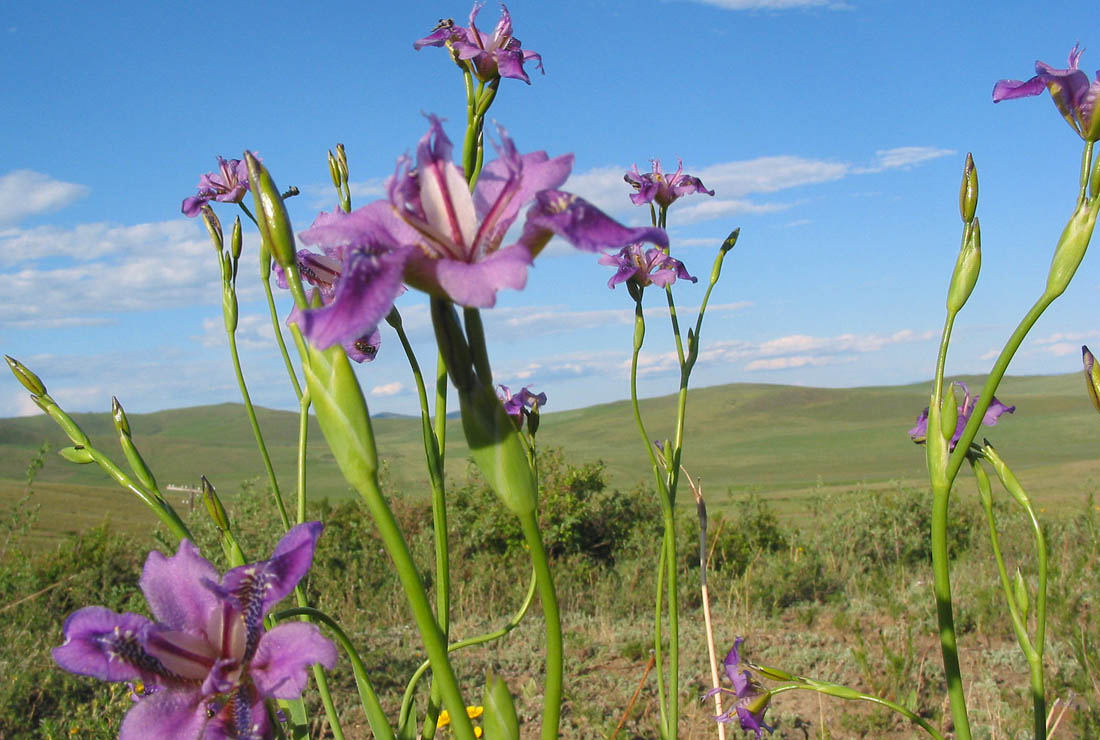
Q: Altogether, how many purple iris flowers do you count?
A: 11